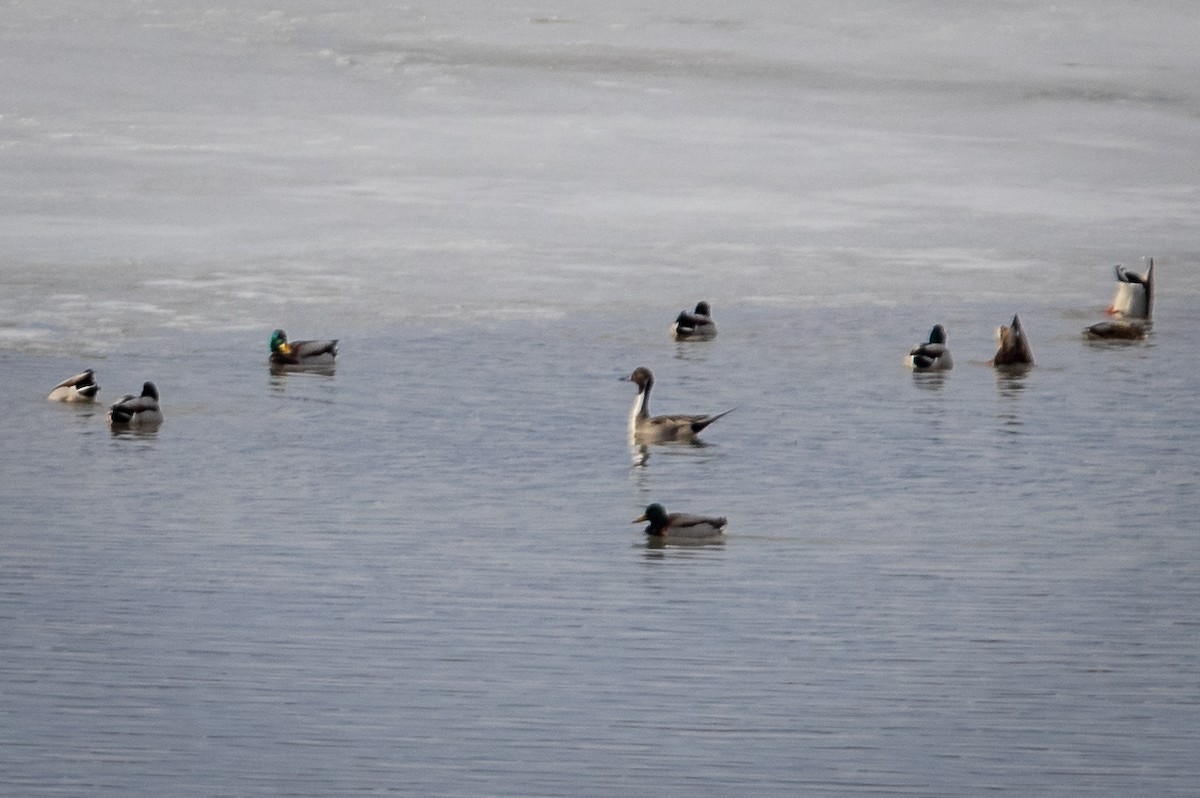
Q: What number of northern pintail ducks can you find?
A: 1